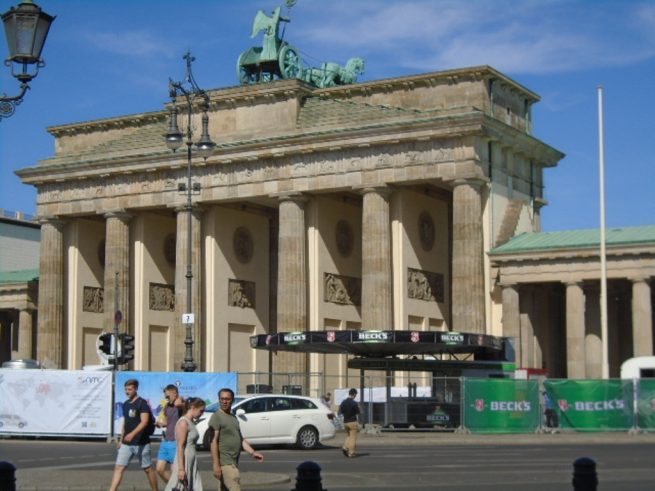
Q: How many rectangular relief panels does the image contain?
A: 5